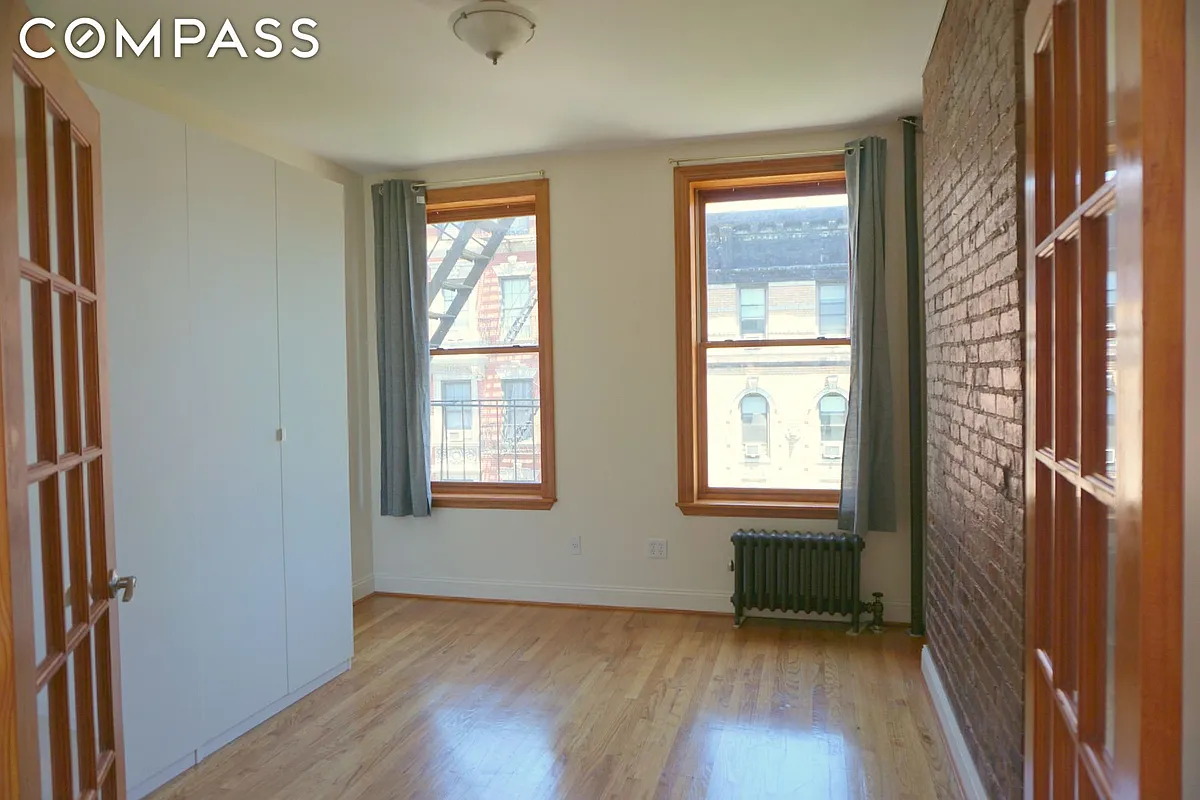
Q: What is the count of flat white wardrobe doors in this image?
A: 3